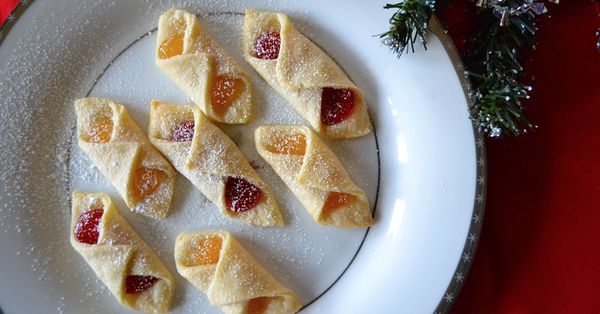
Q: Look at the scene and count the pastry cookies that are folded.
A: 7